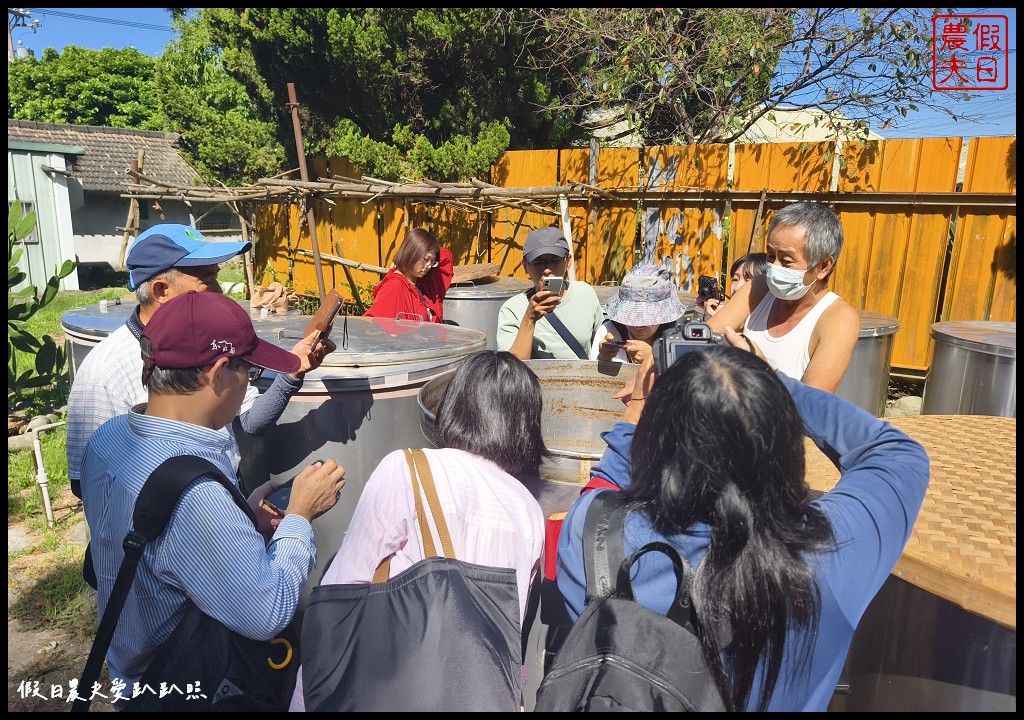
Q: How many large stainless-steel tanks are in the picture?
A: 8